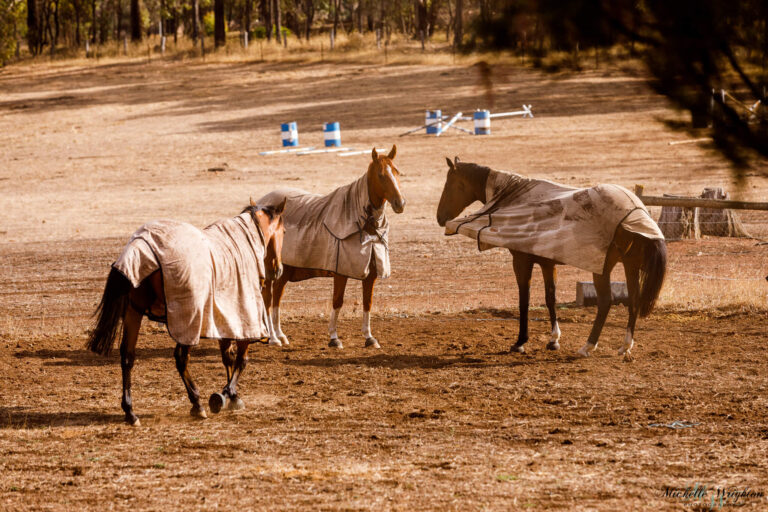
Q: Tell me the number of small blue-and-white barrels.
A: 4